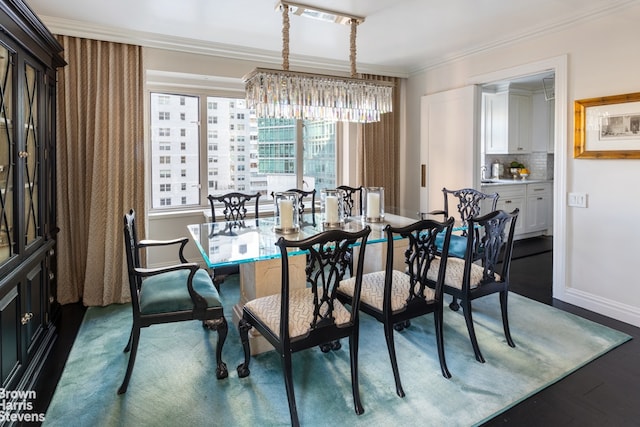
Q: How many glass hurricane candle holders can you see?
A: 3